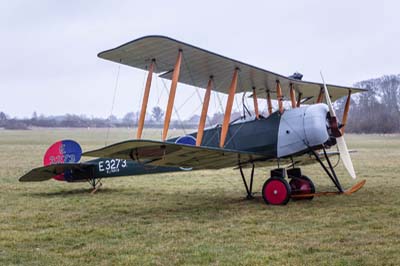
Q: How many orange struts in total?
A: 11